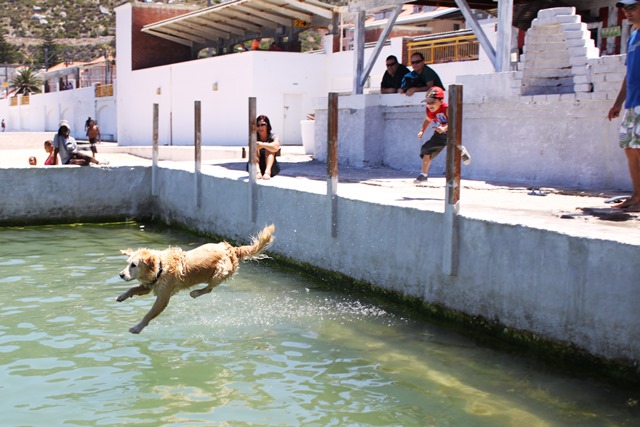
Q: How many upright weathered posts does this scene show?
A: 5